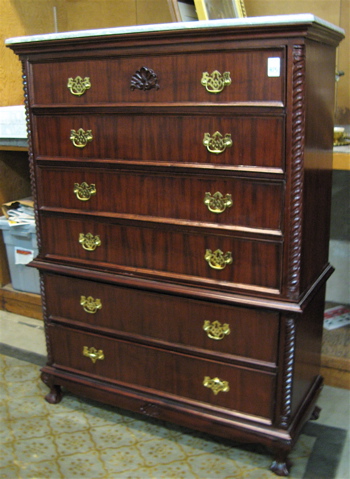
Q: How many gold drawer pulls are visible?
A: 12